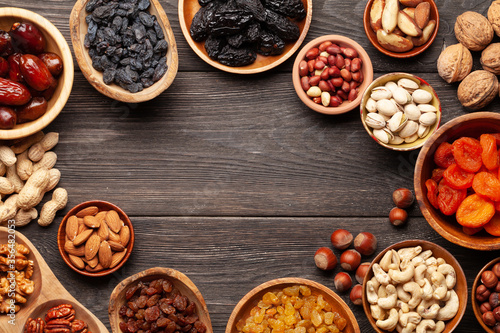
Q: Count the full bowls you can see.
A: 3